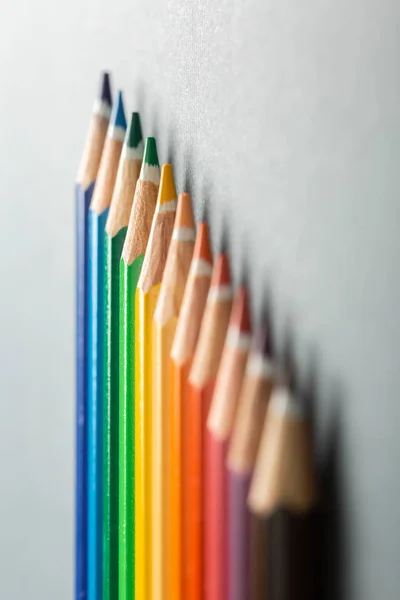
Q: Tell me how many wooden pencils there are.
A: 11